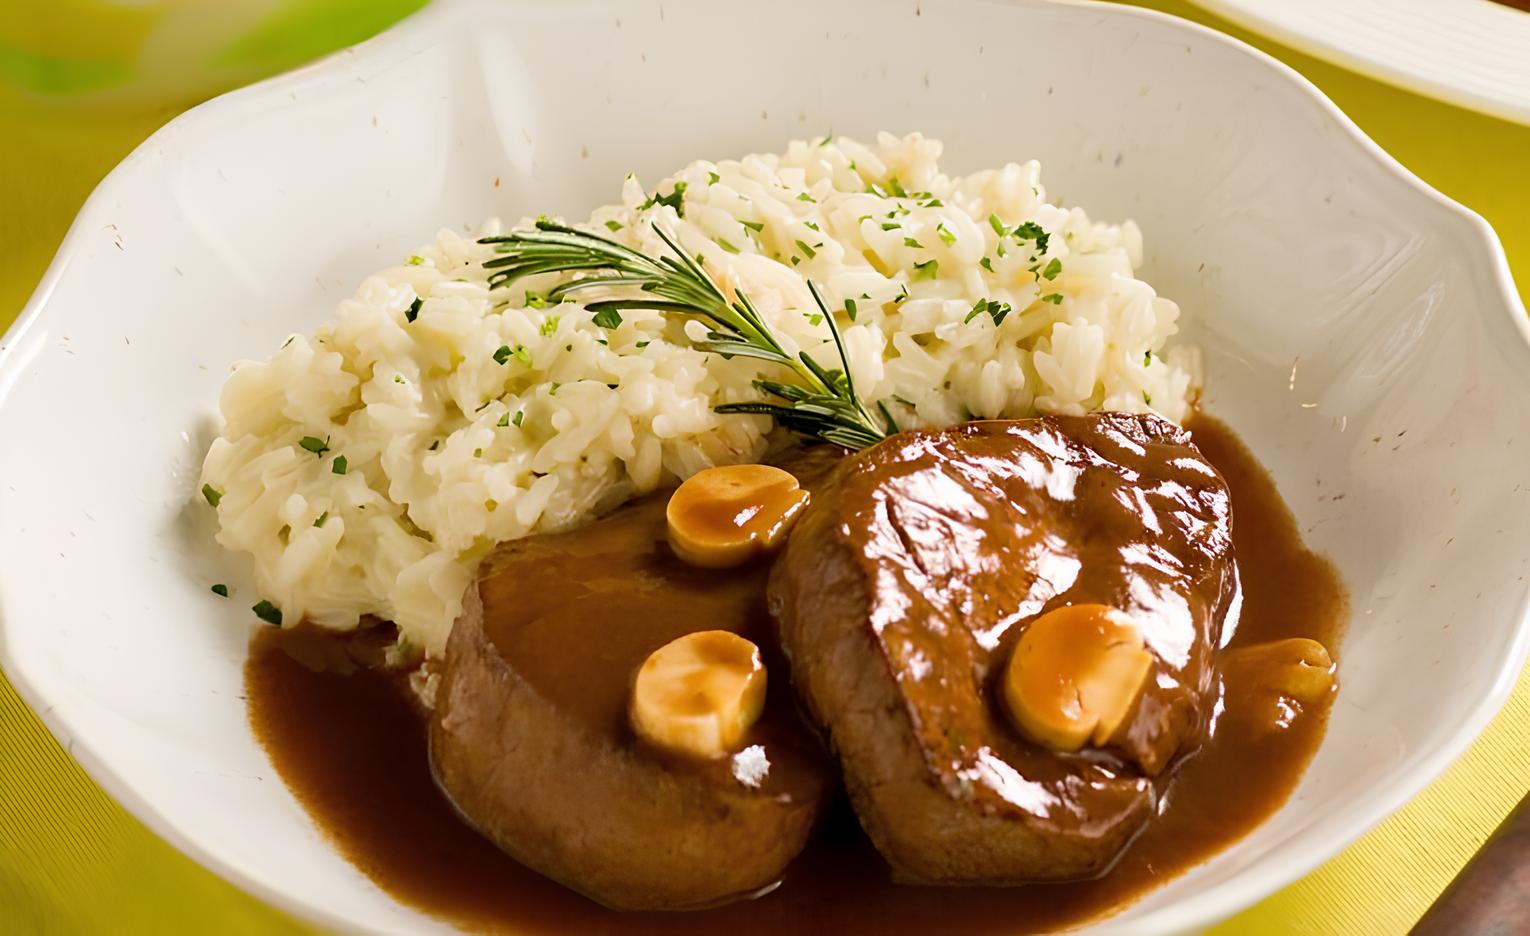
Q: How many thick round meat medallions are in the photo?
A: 2